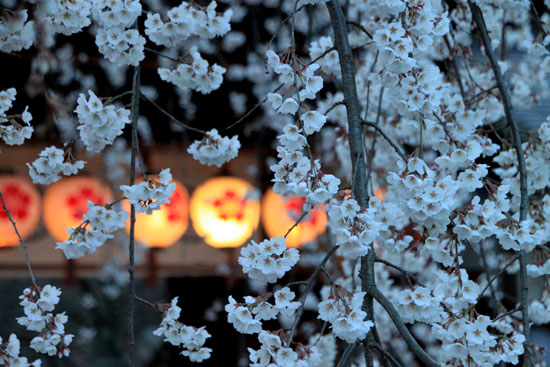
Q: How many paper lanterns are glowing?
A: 5